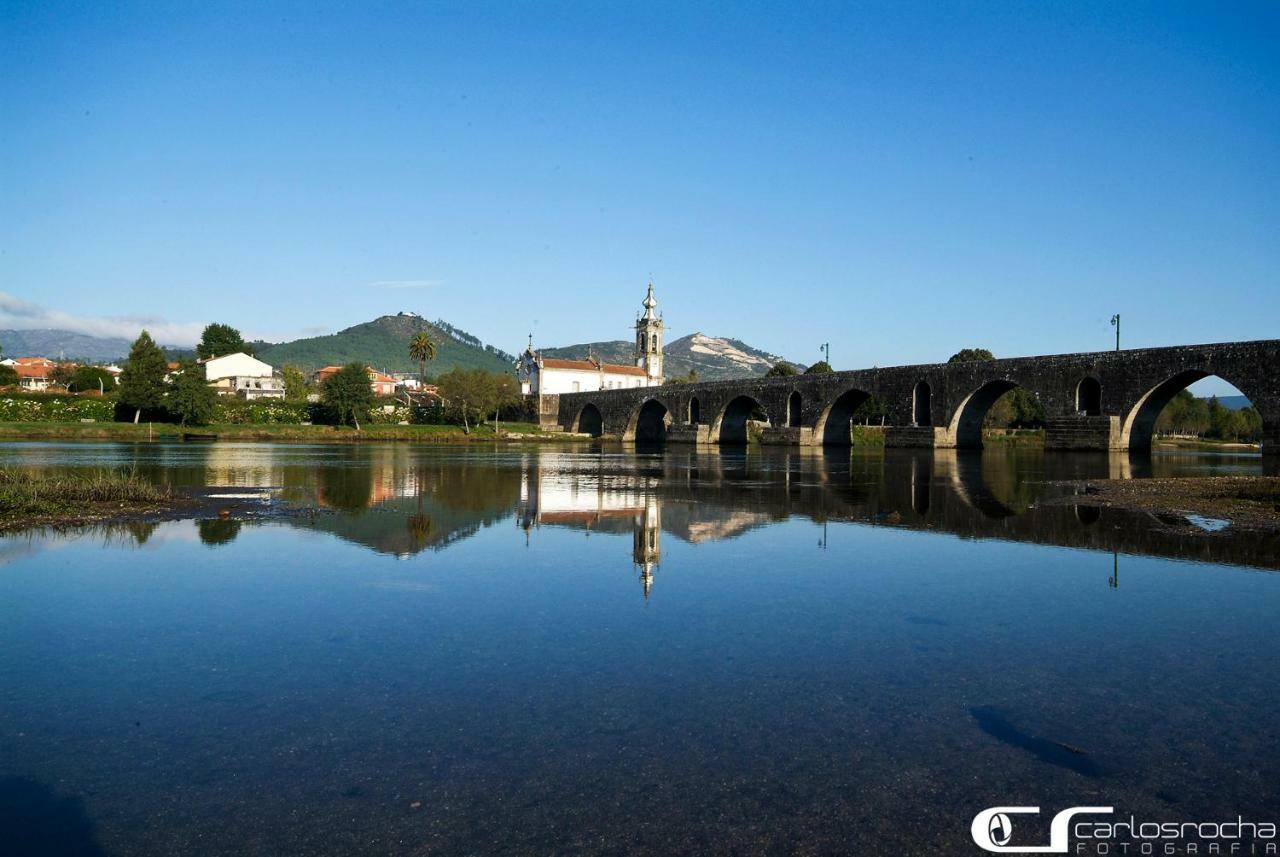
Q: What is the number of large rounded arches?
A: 6